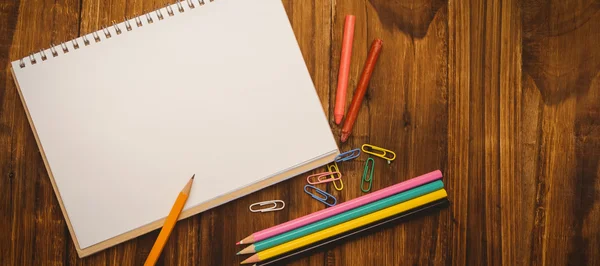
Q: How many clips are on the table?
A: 7